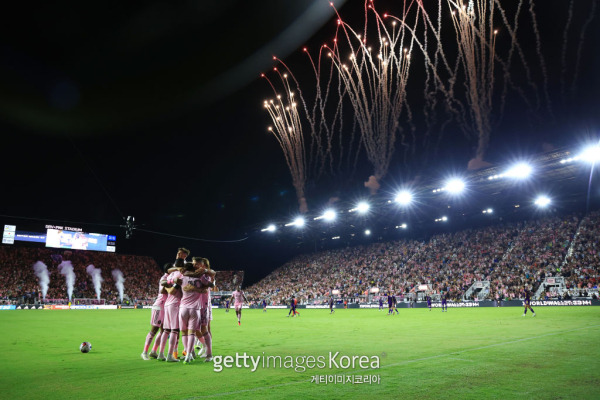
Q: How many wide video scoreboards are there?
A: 1